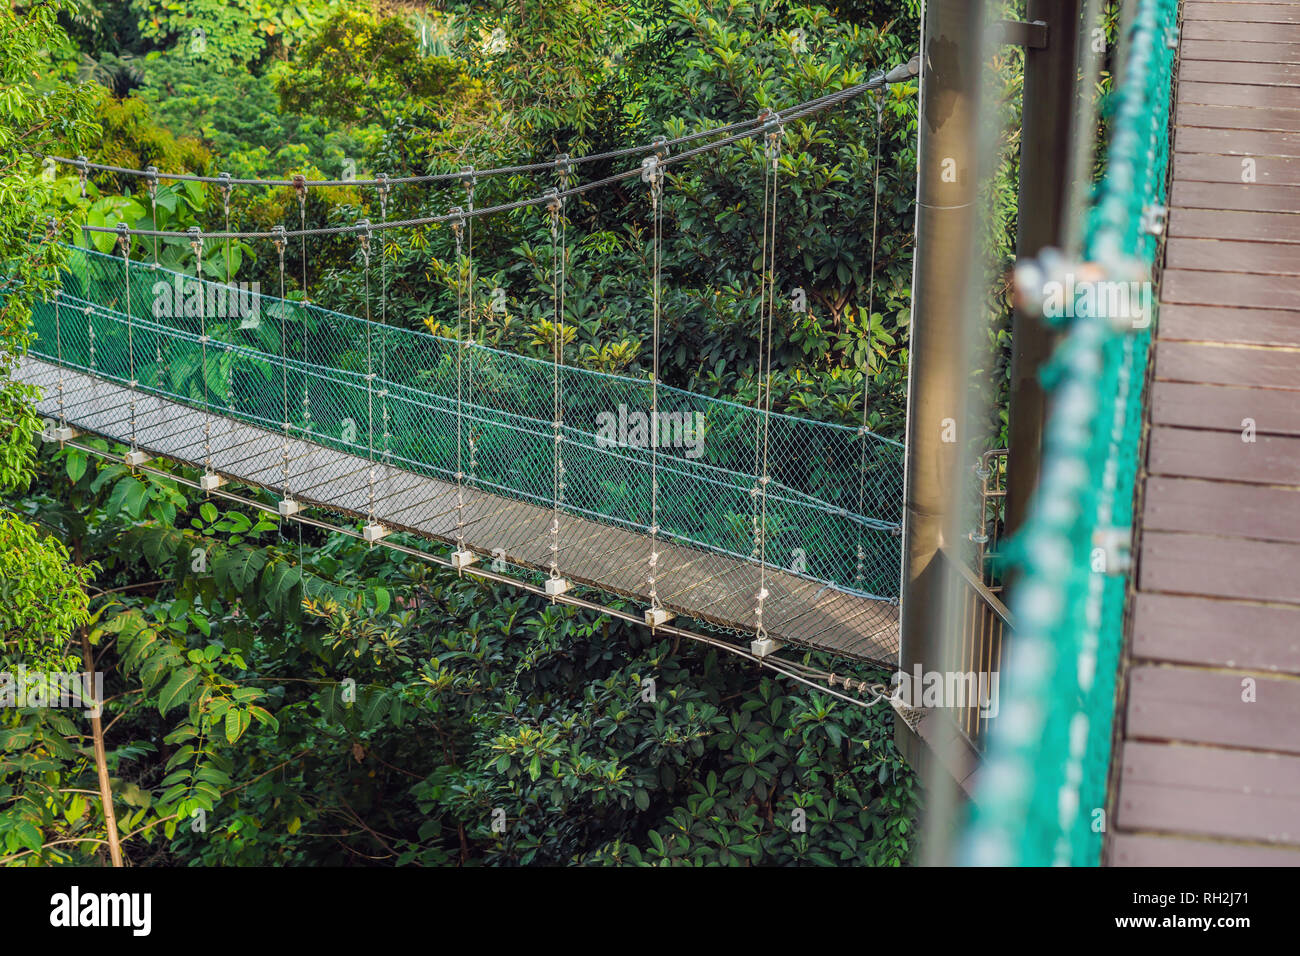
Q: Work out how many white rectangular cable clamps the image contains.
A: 9